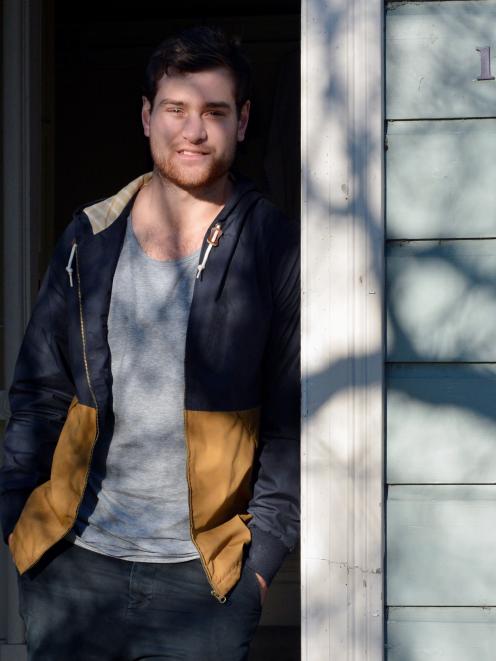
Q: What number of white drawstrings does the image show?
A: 2